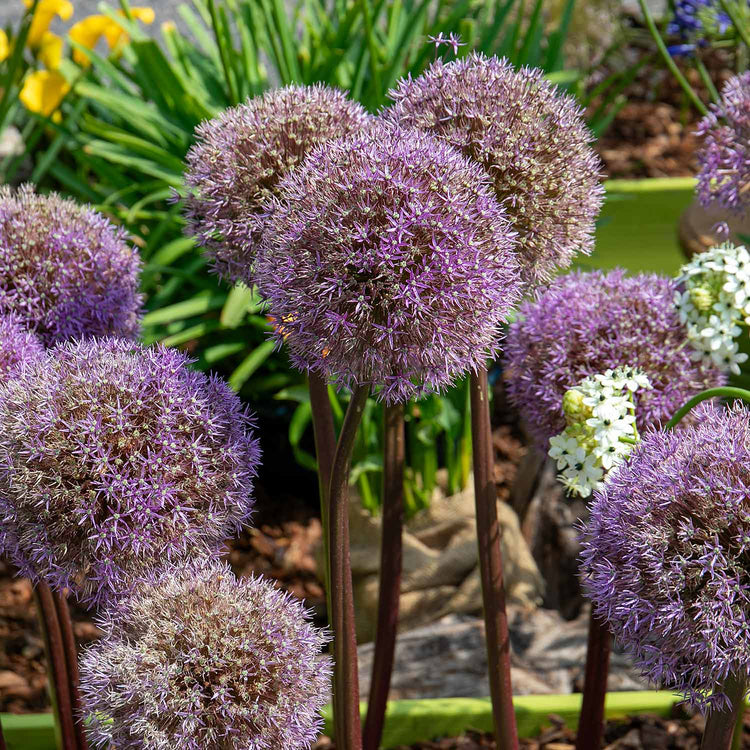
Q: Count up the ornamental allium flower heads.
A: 10